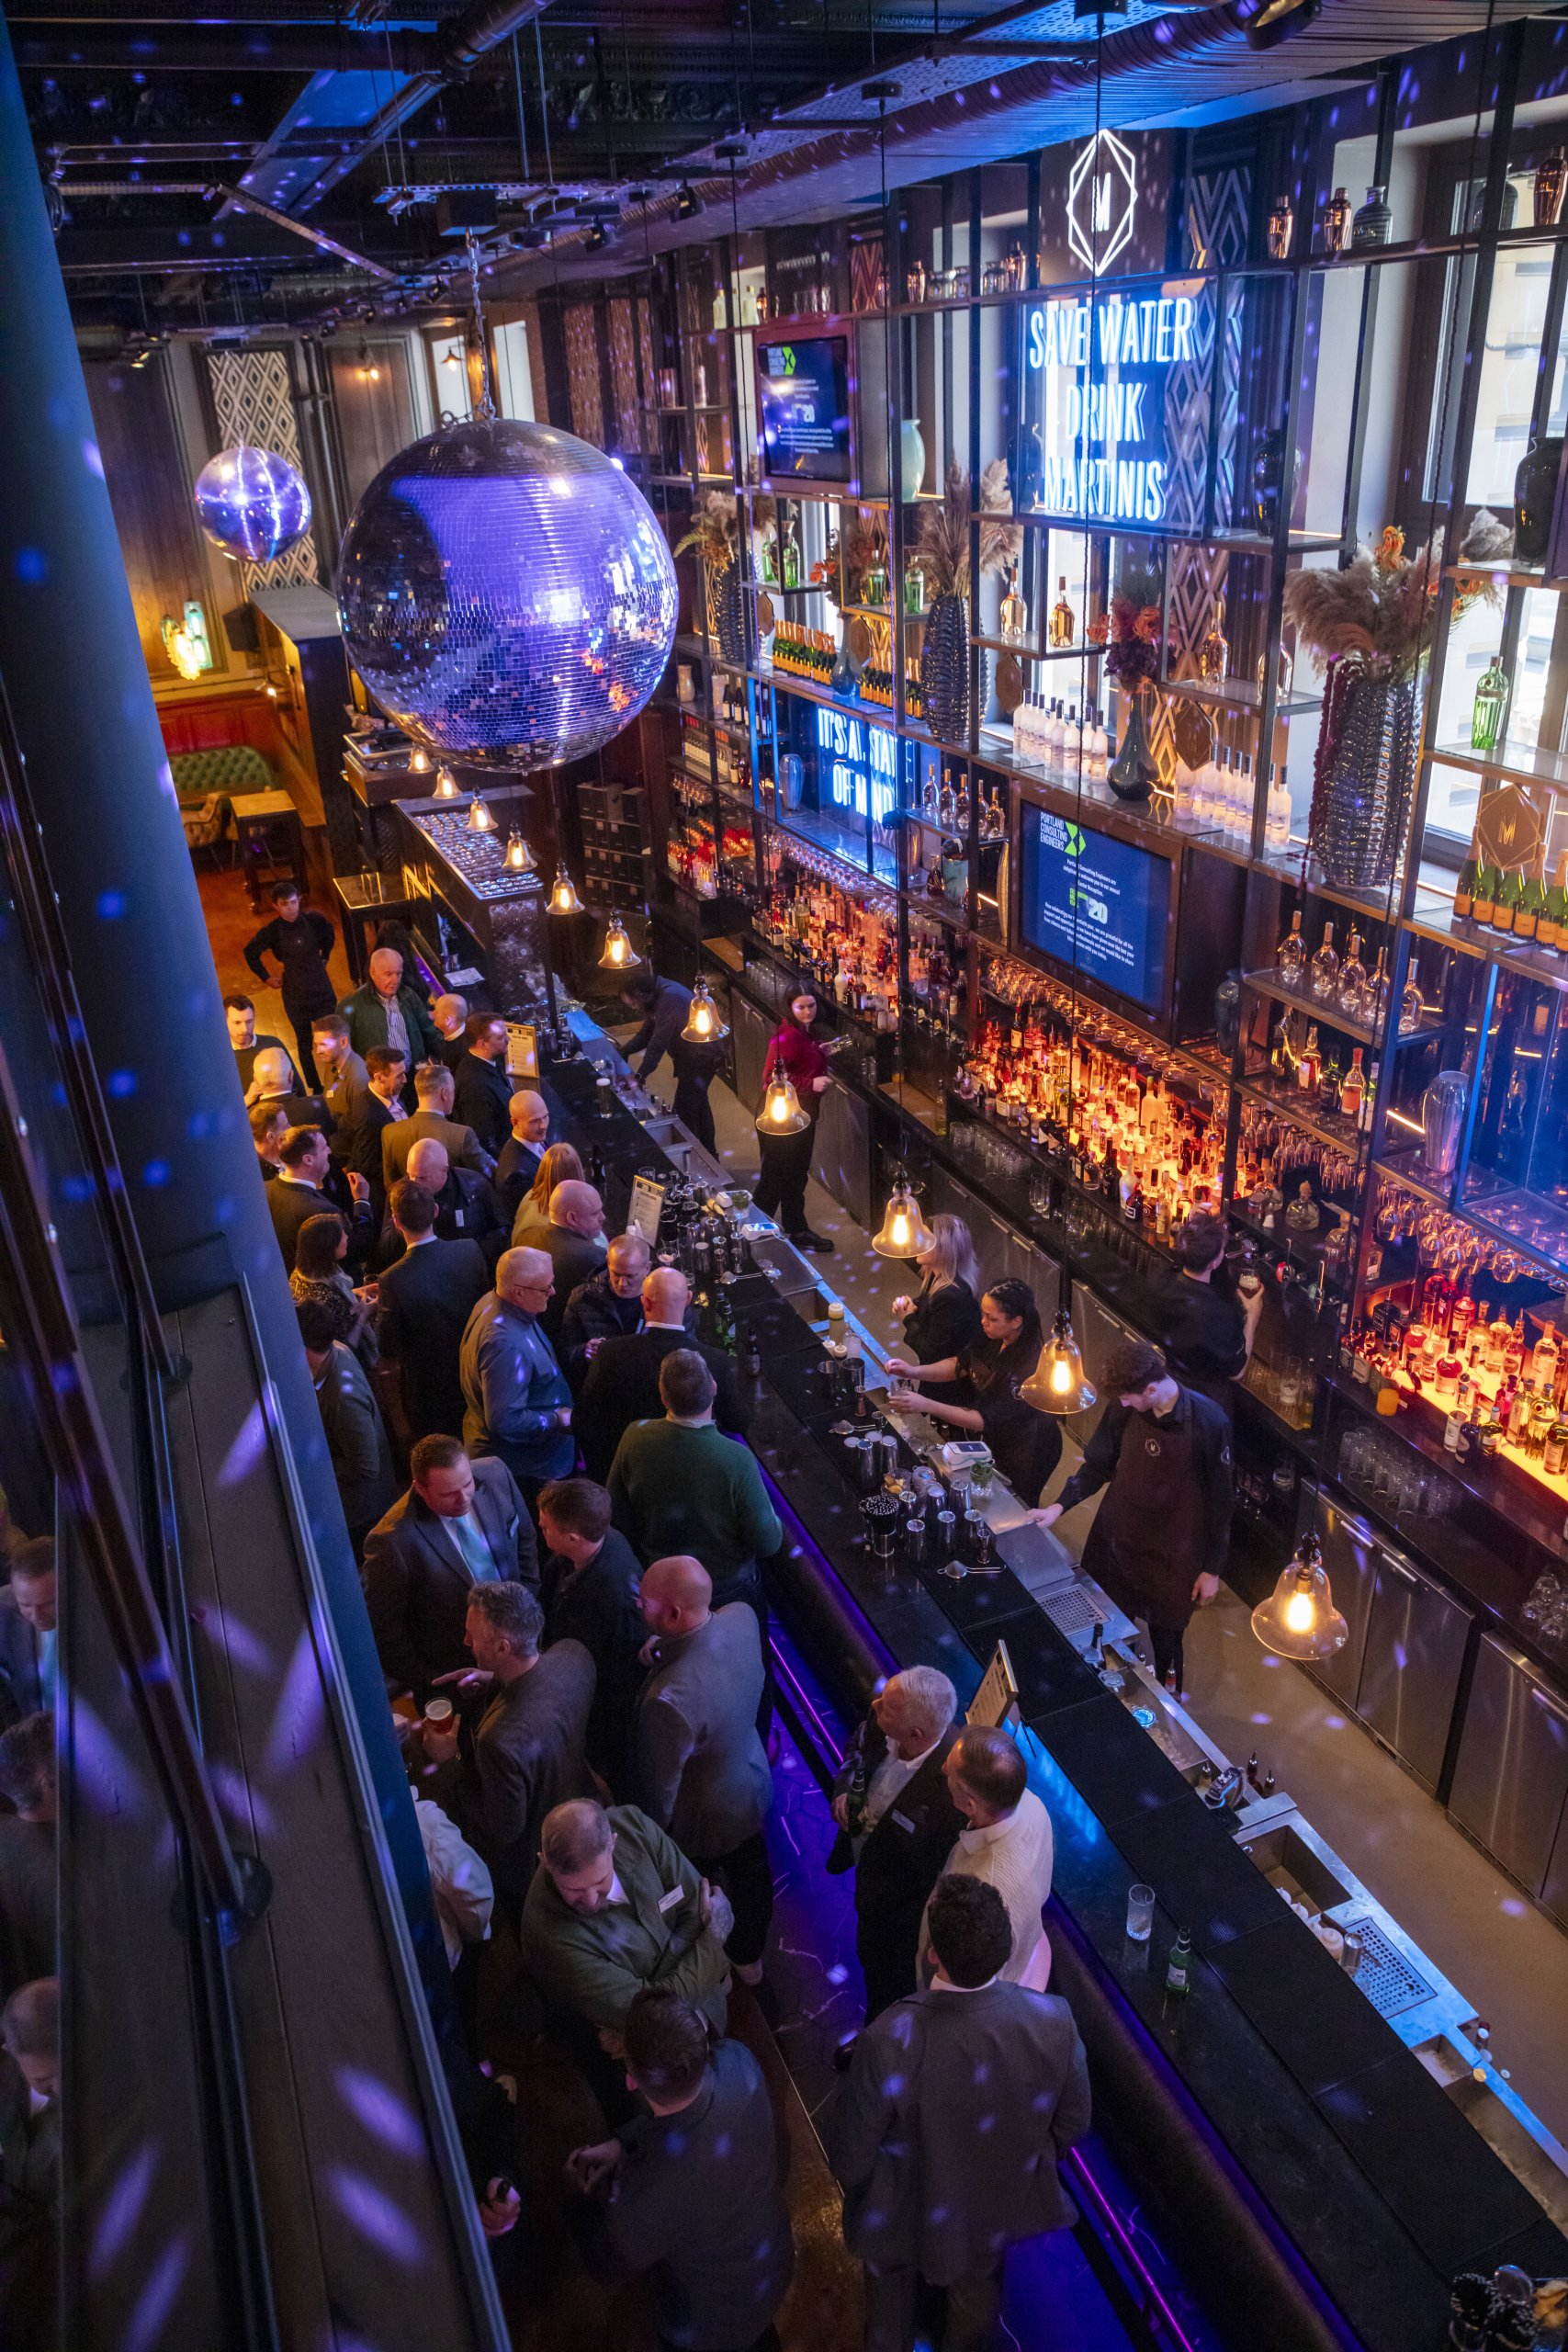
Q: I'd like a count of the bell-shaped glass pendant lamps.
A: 11